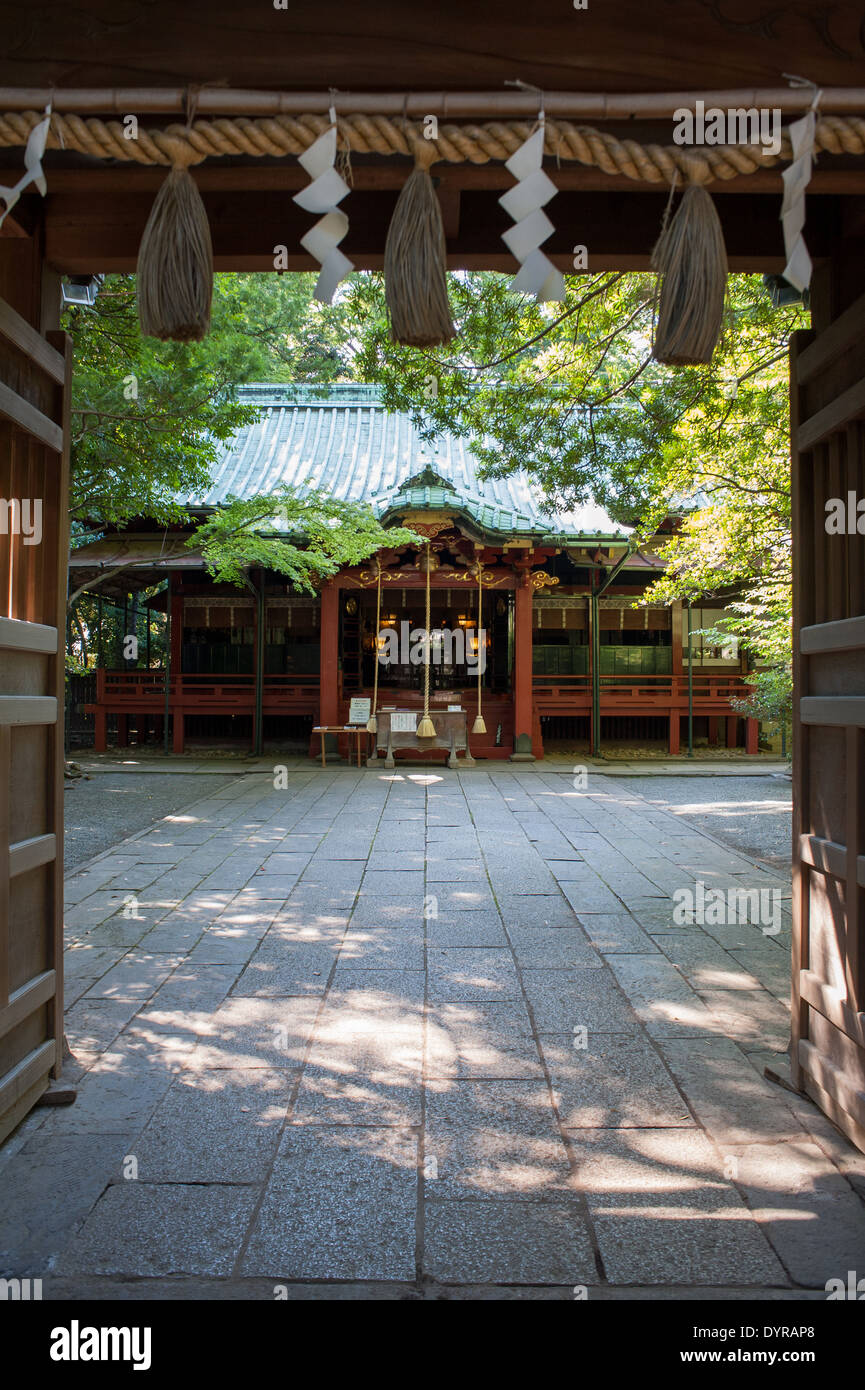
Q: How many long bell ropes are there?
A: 3